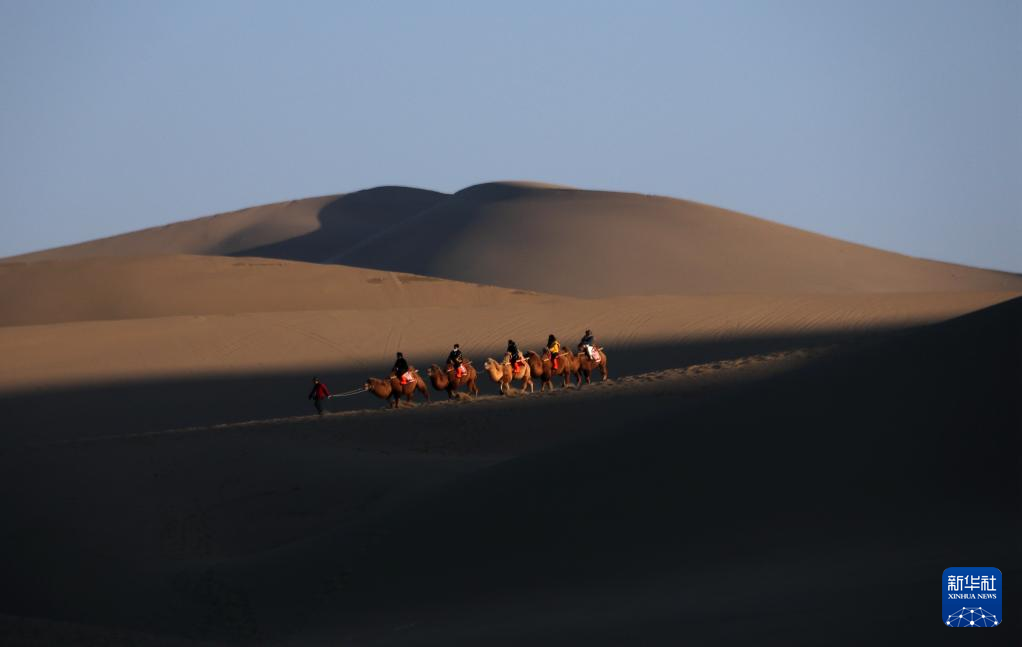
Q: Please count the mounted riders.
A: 5